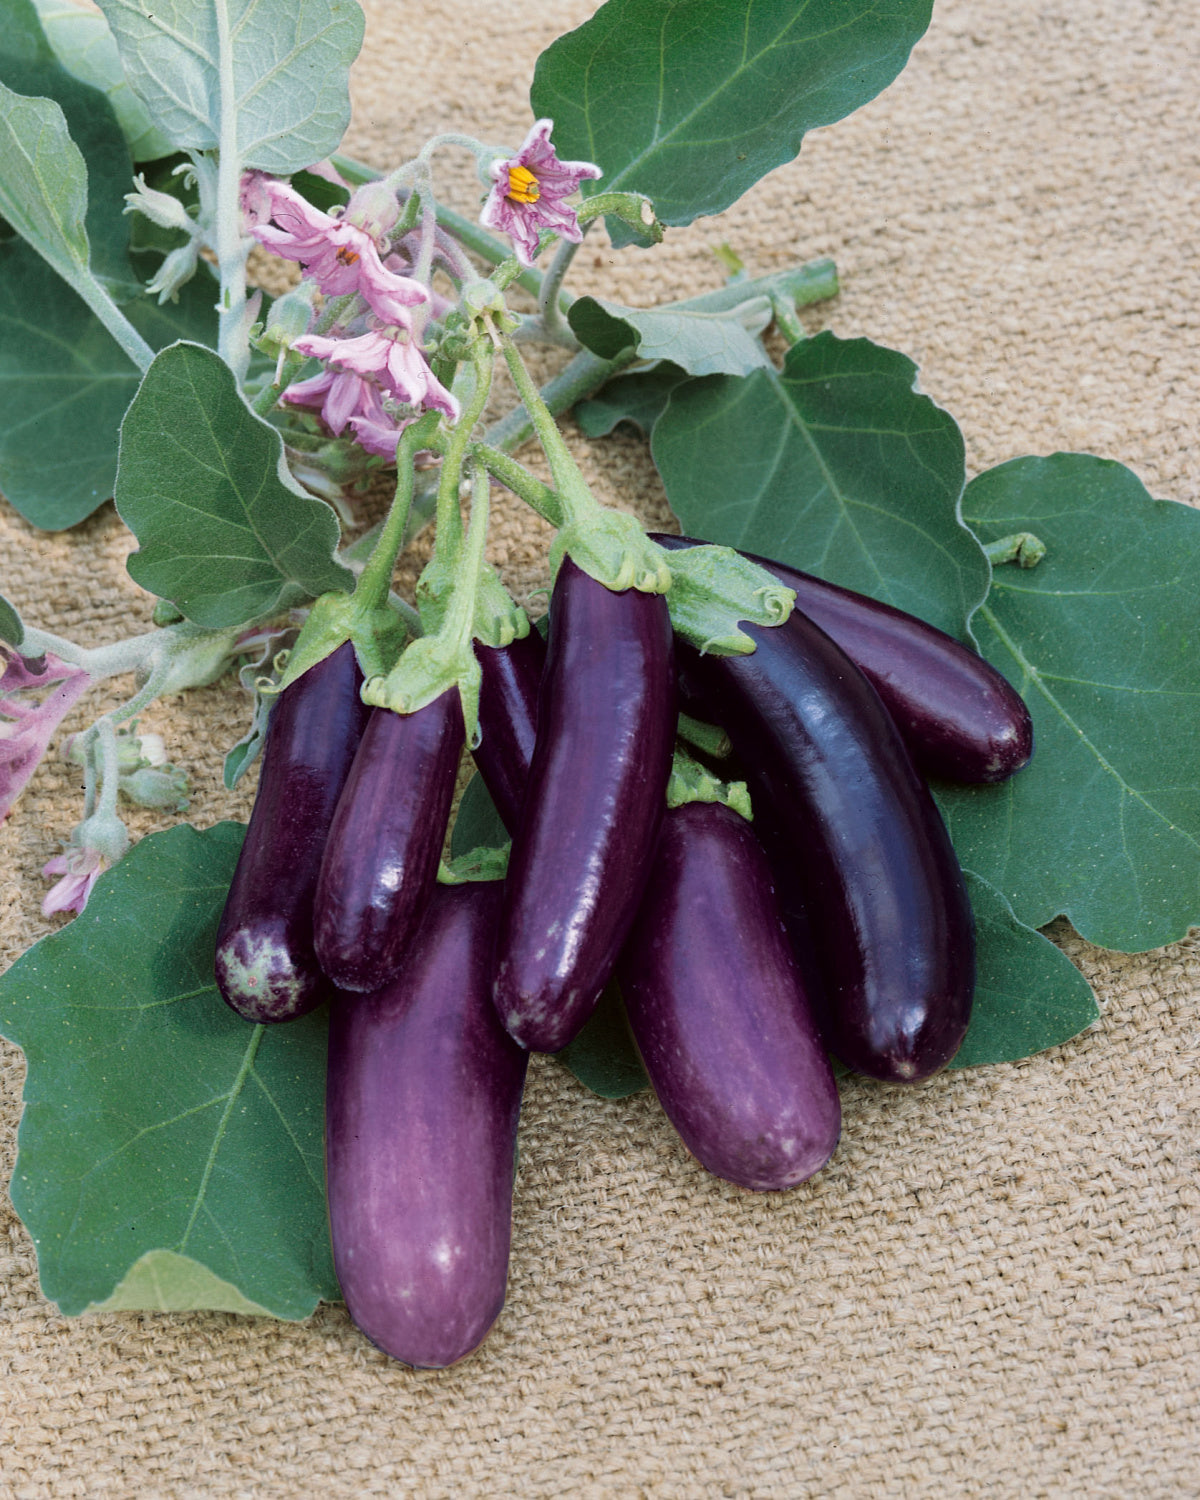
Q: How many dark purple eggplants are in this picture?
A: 6